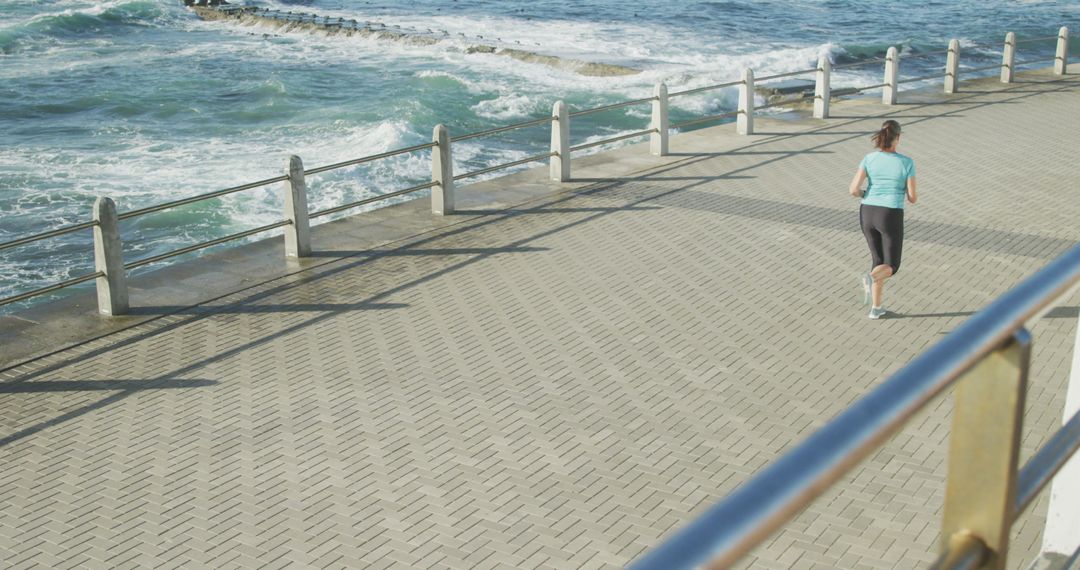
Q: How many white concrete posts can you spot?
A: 11